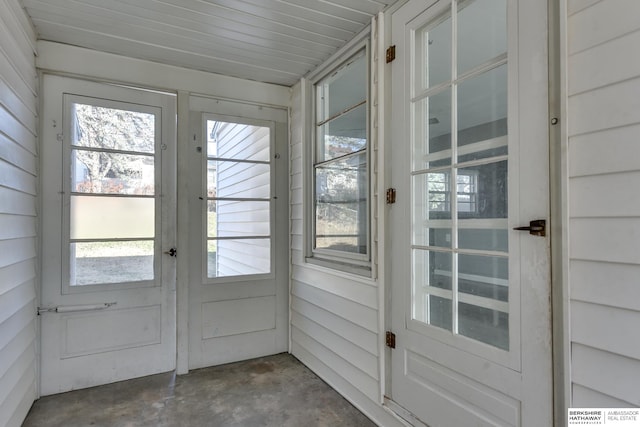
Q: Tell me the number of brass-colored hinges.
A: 3